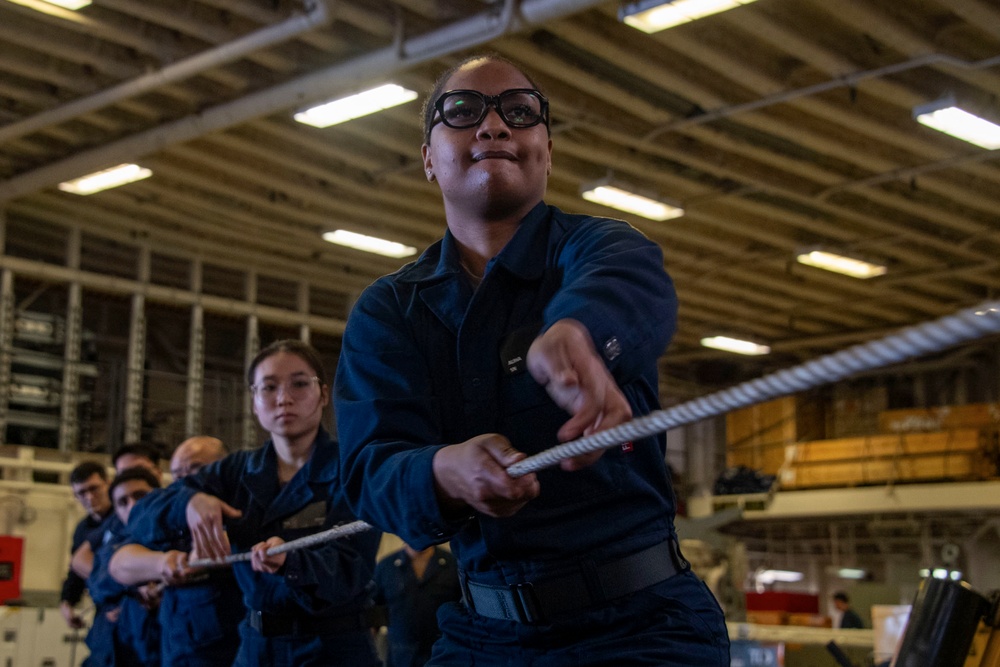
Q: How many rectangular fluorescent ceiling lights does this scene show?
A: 9